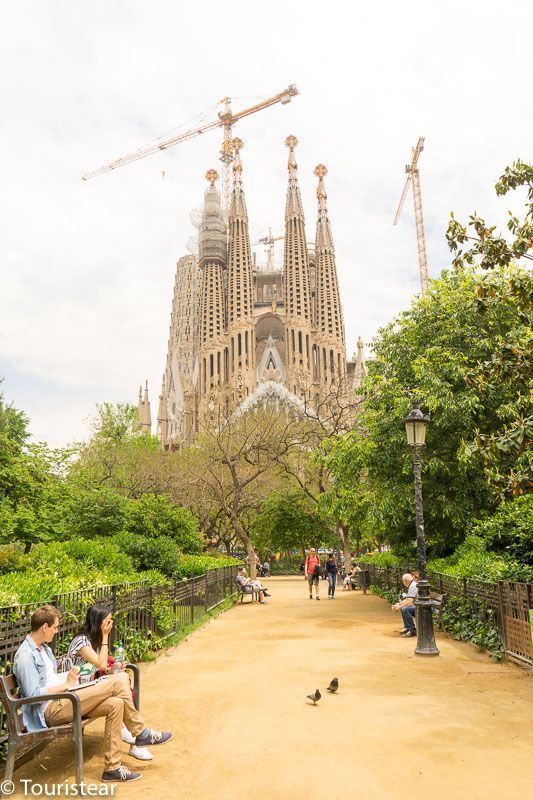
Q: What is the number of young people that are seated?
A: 2